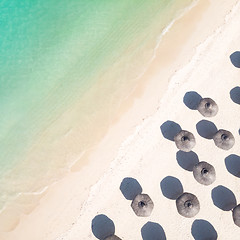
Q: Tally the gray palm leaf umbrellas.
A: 8